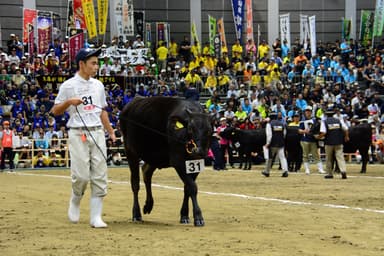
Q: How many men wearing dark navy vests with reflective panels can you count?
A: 2